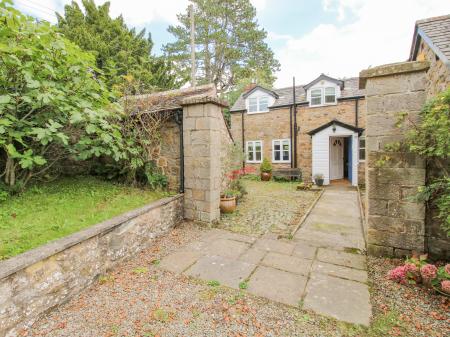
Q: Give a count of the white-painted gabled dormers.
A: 2